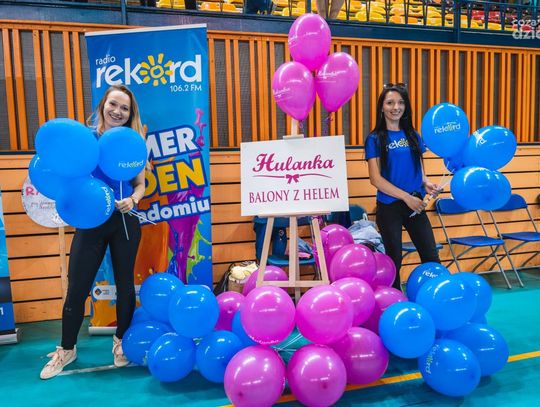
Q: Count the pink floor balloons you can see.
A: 12